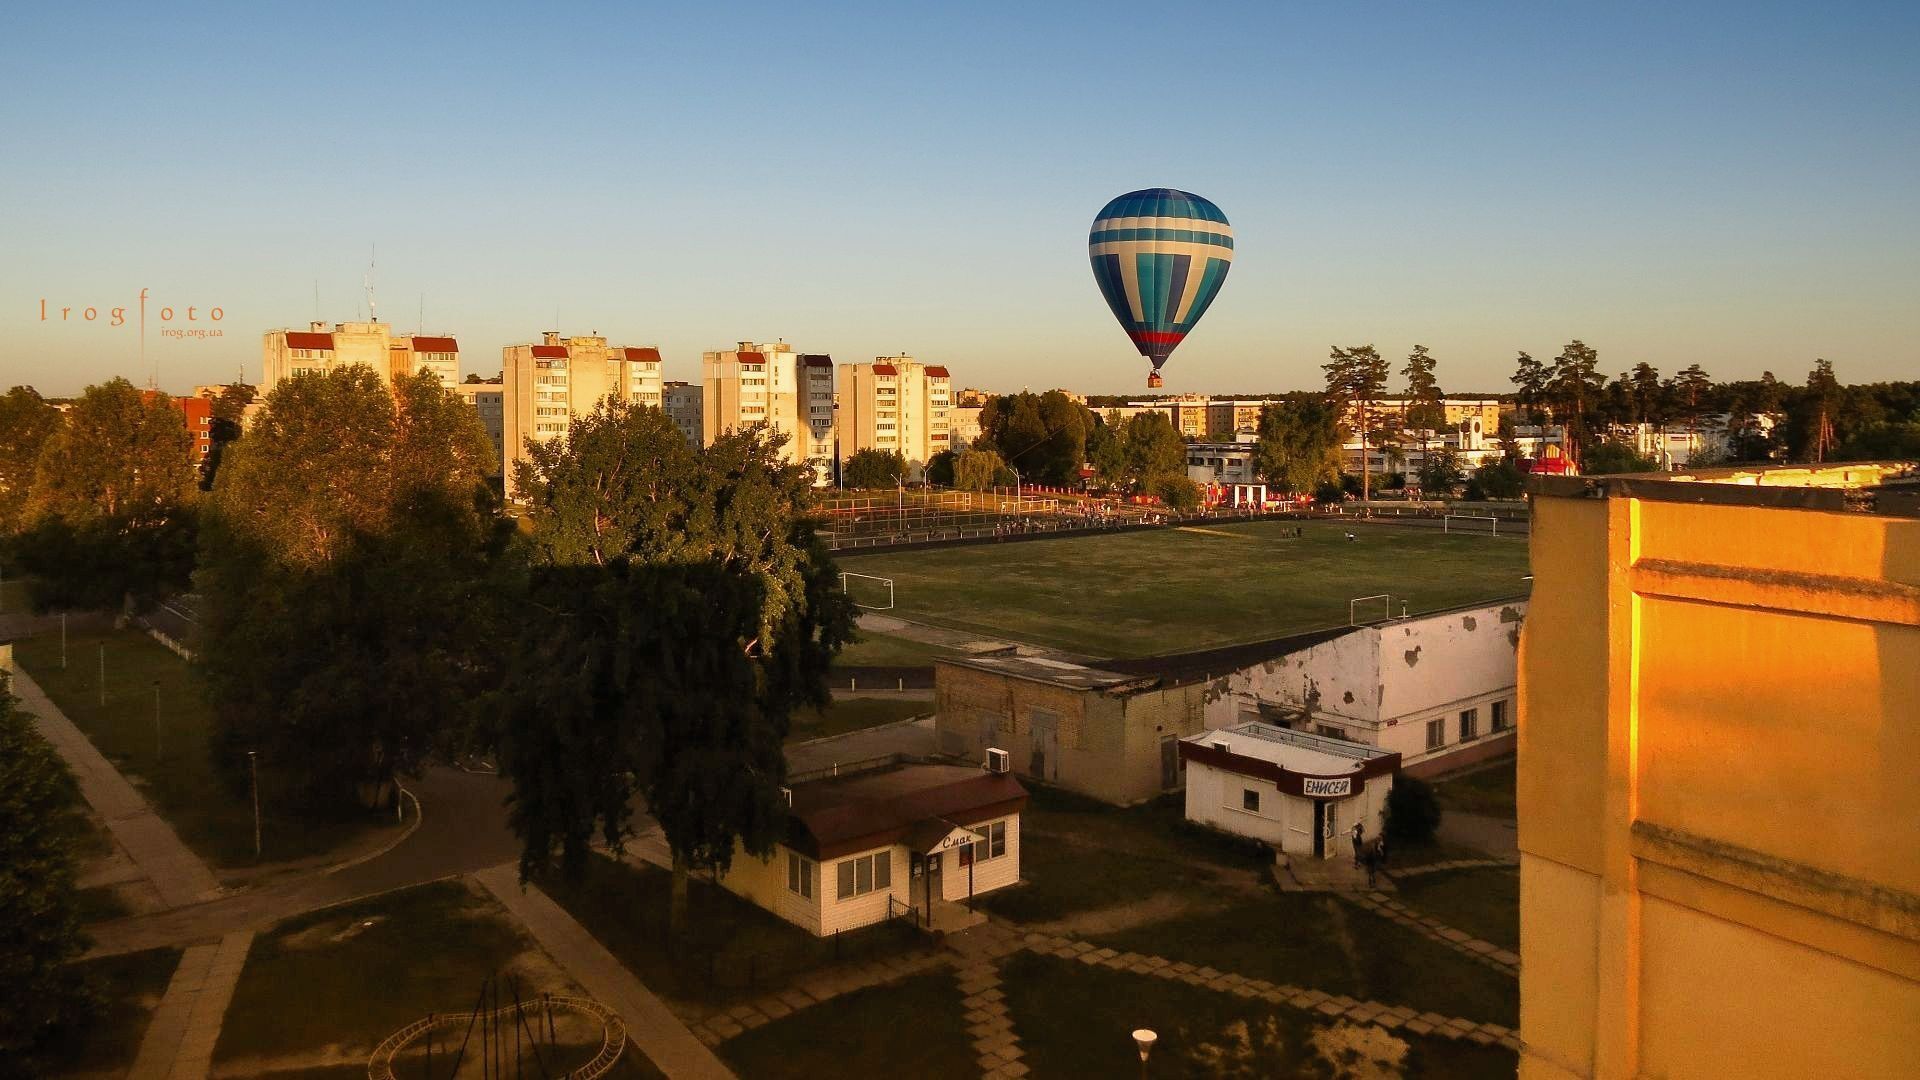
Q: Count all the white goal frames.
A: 3